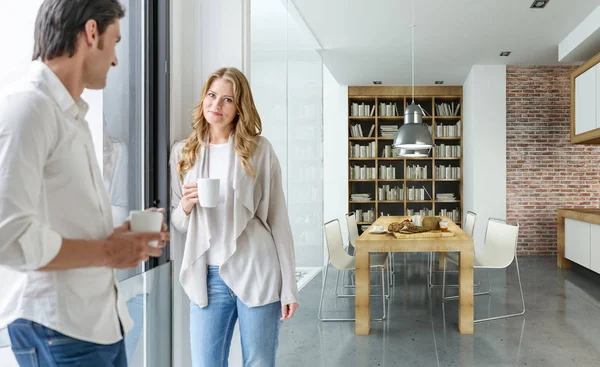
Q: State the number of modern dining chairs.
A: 4